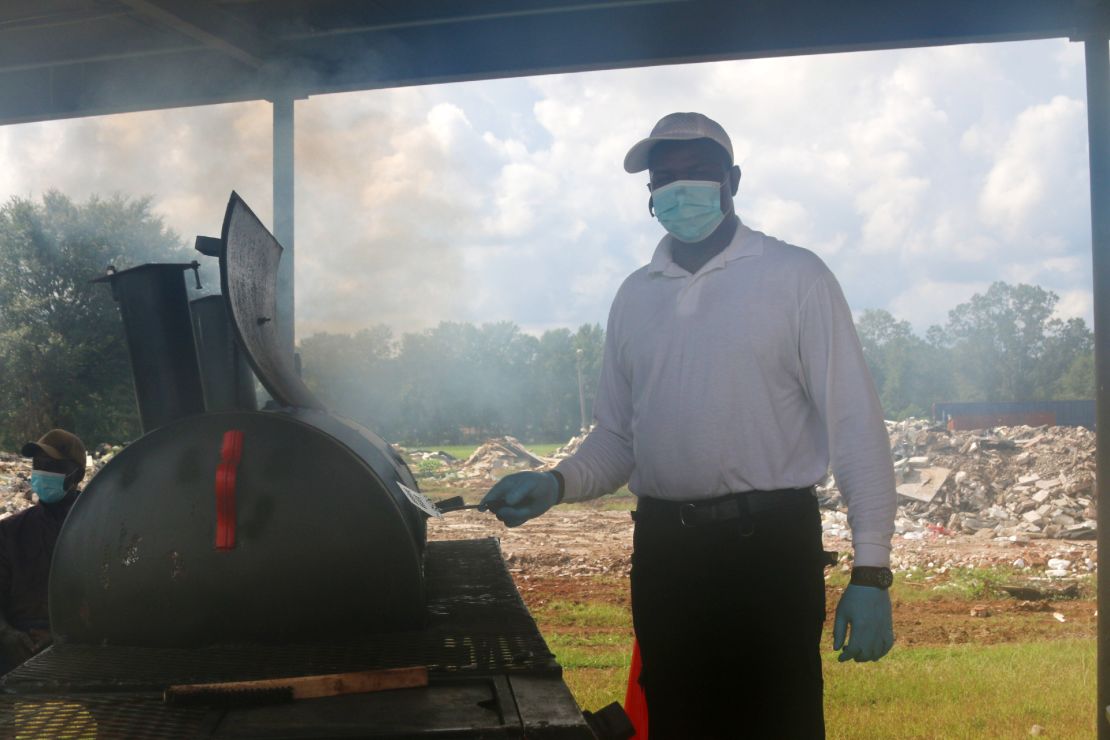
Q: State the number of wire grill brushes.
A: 1